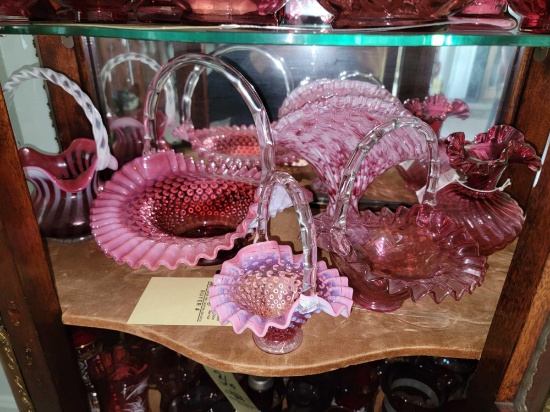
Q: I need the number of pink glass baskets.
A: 4